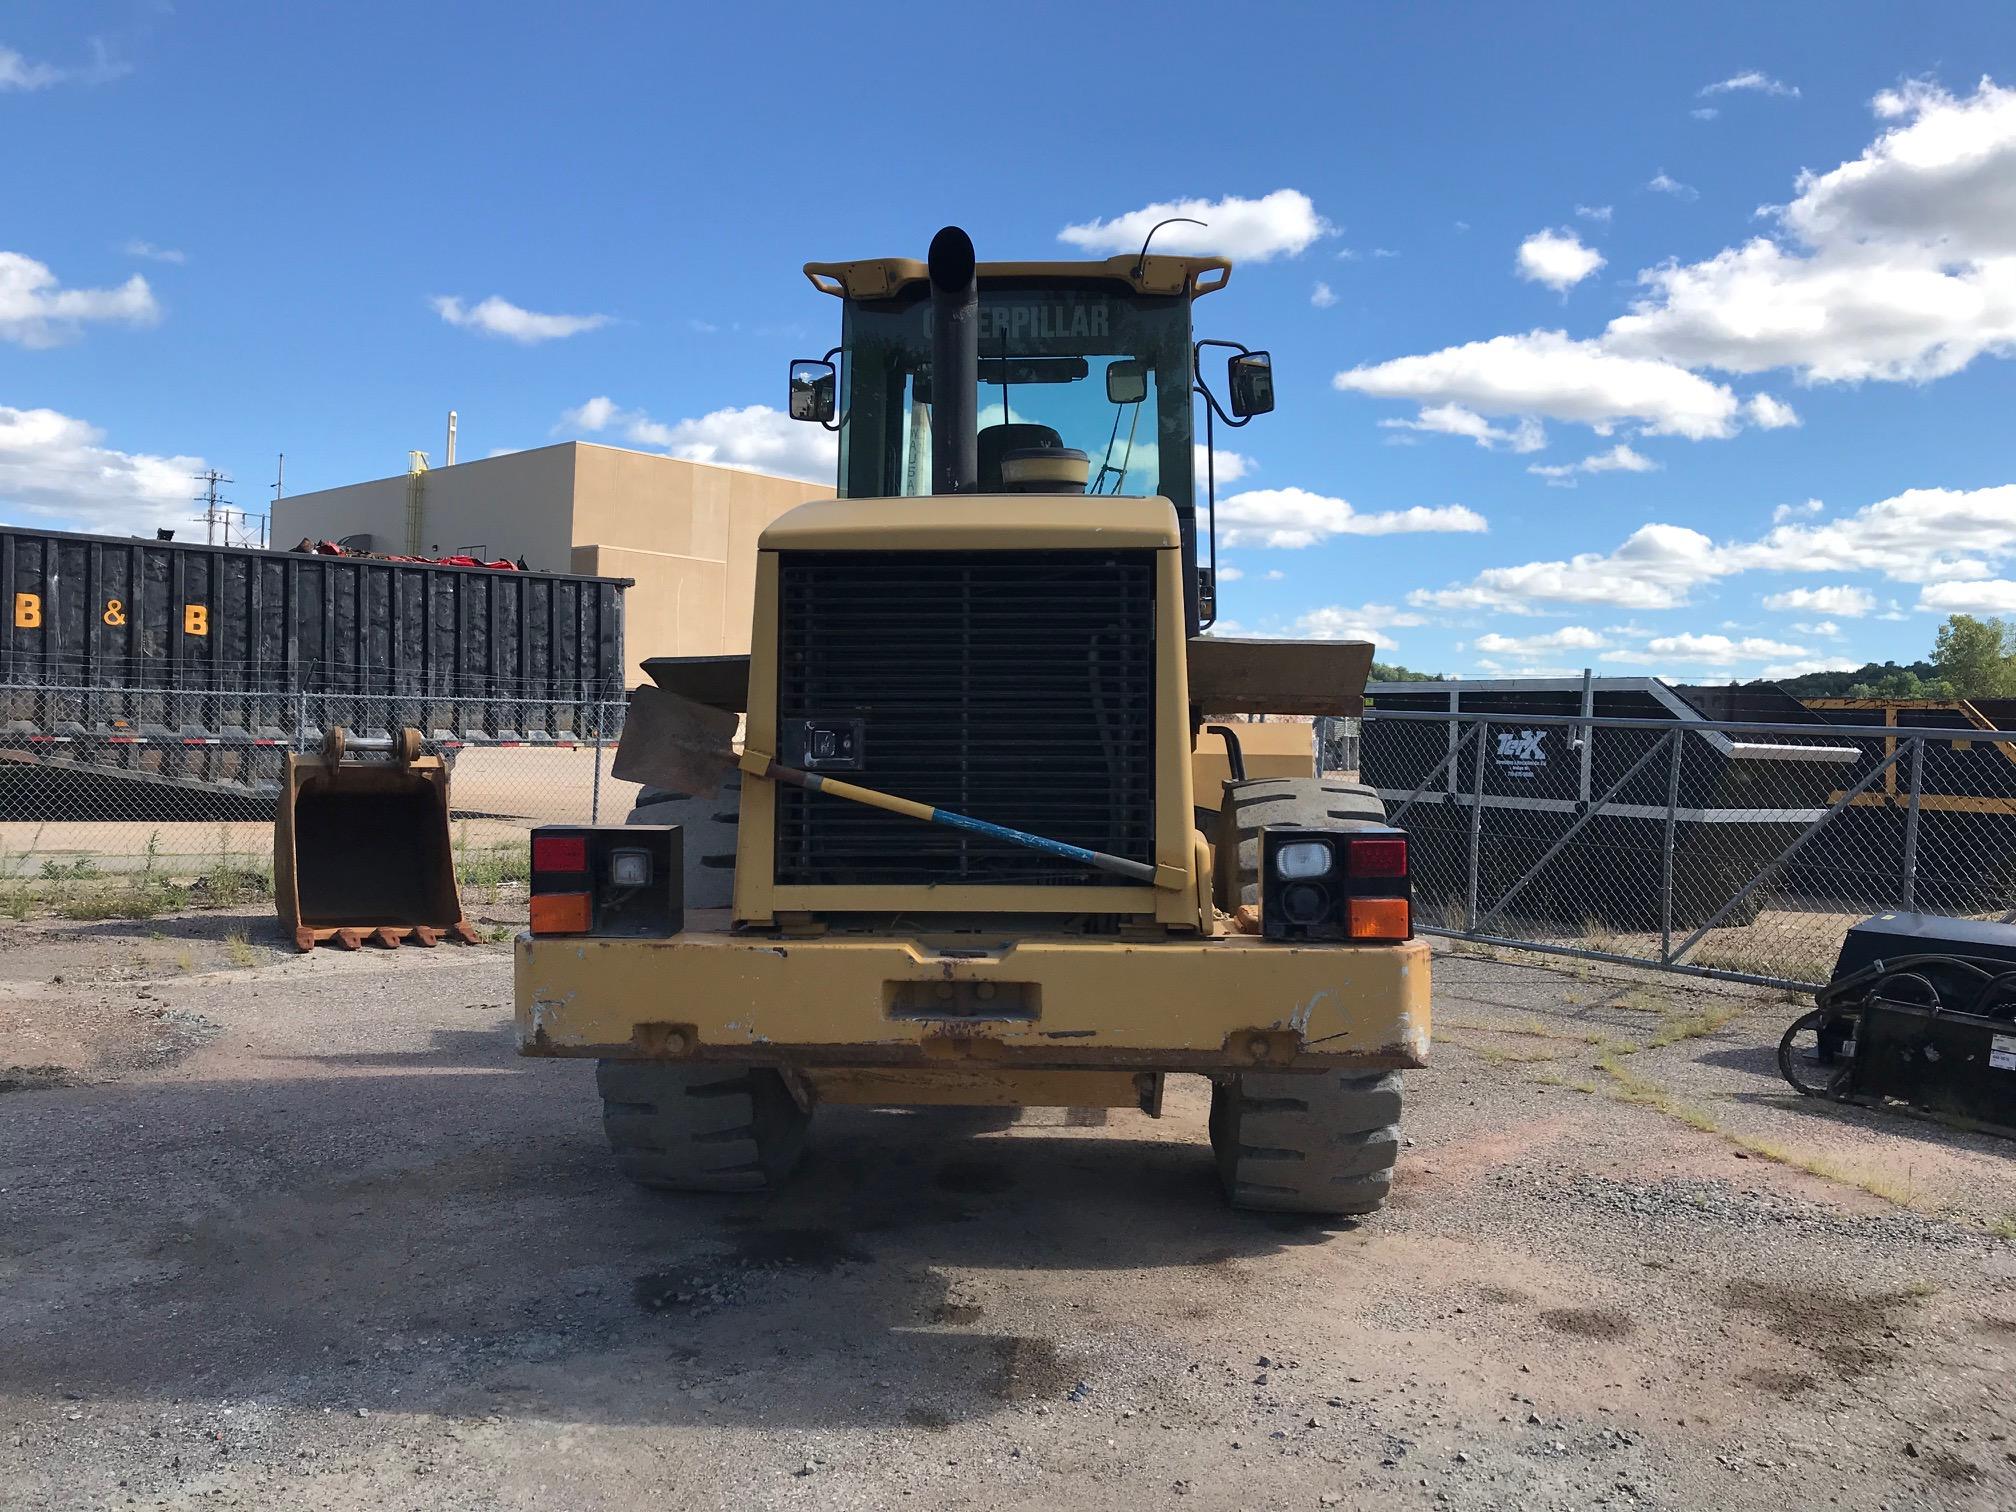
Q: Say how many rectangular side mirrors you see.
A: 2